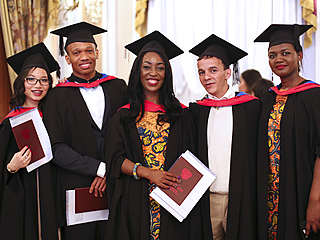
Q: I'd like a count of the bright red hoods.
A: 5